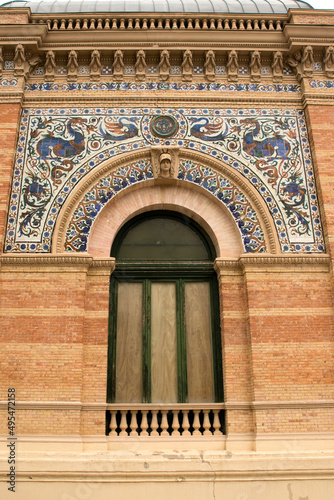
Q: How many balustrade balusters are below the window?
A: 11